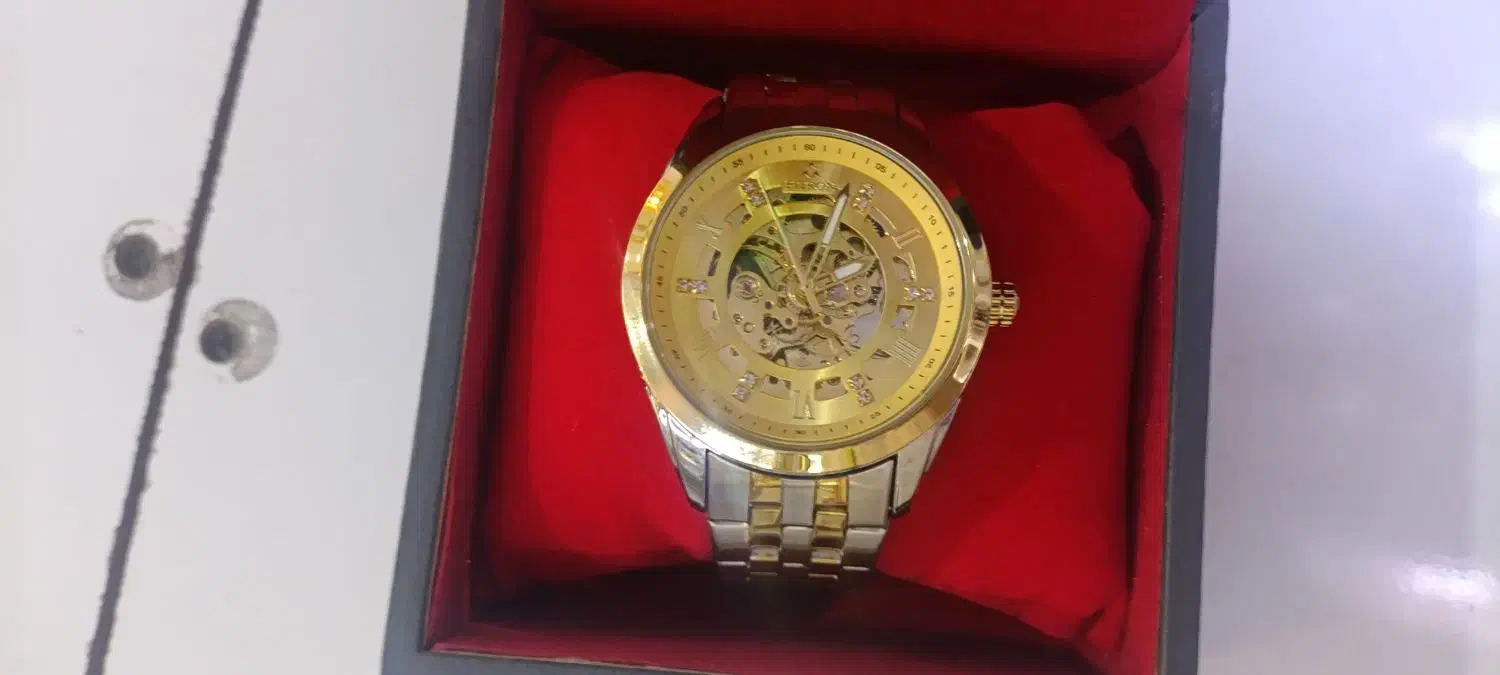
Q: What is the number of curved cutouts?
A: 11